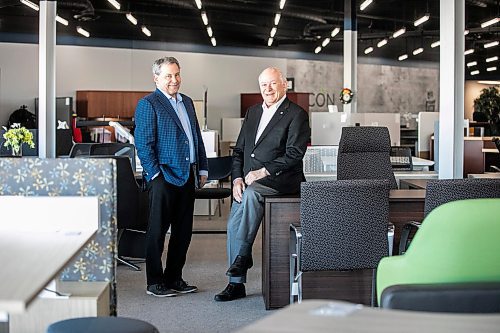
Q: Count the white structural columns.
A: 3